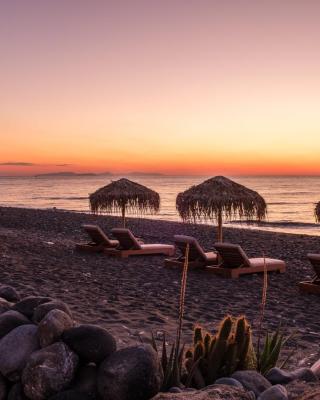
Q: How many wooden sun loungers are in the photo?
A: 5